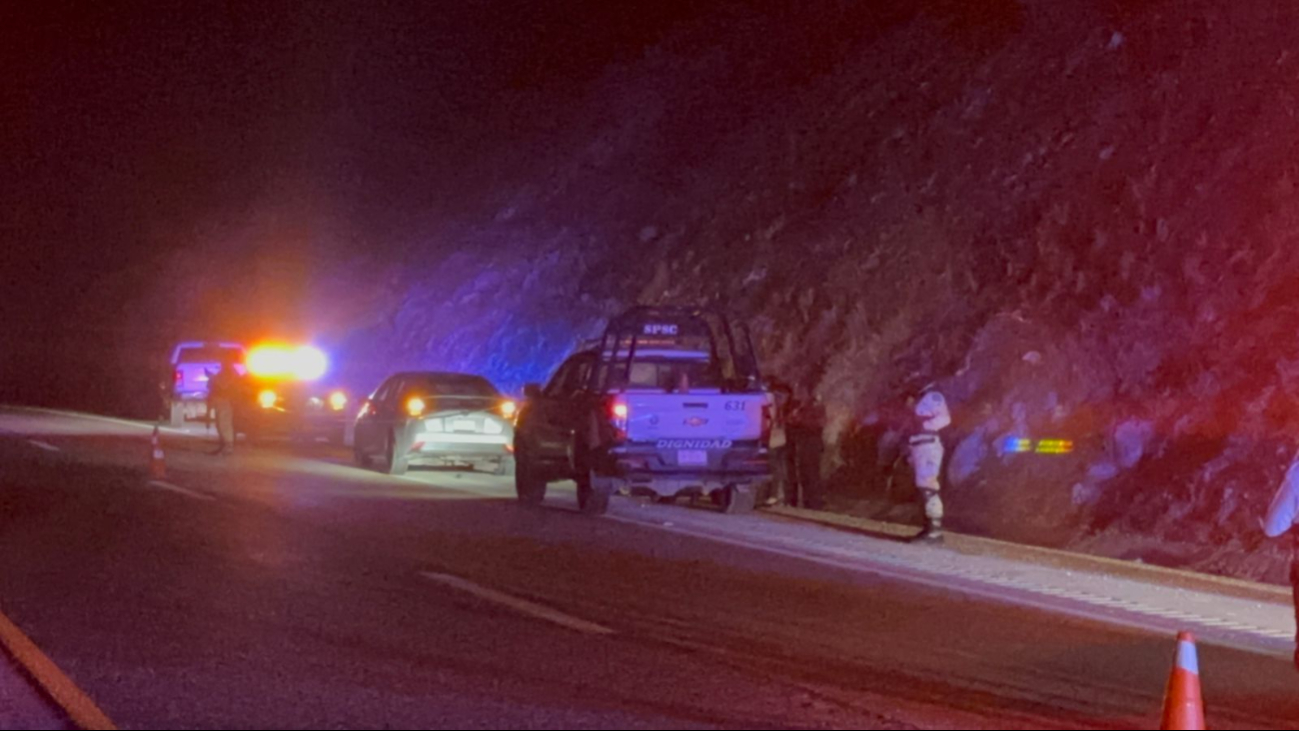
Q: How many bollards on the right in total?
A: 1